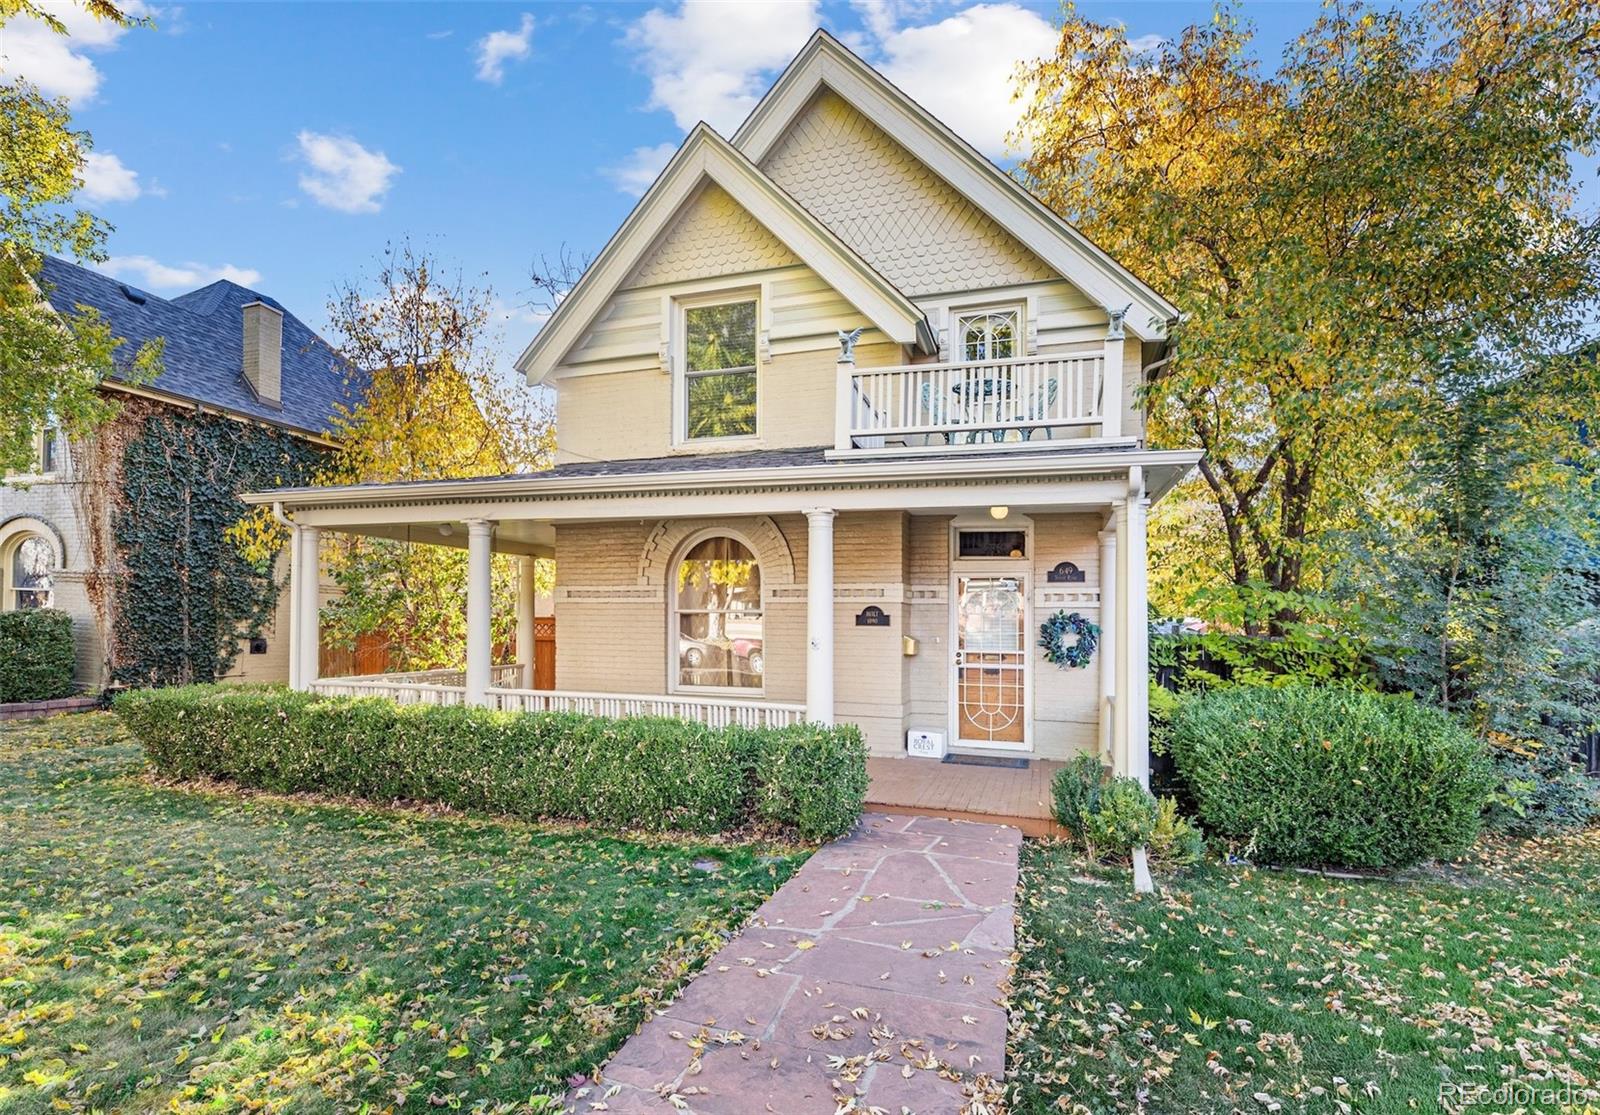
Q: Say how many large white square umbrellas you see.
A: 0